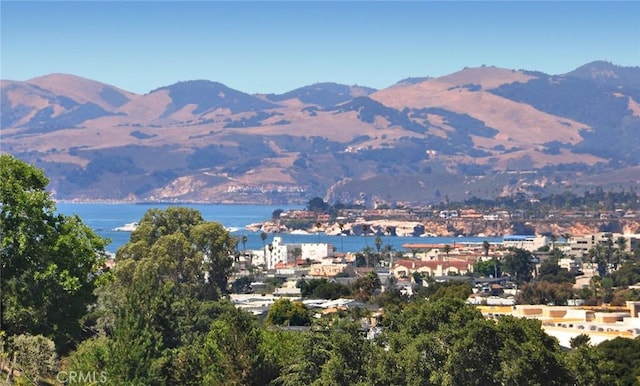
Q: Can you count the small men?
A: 0